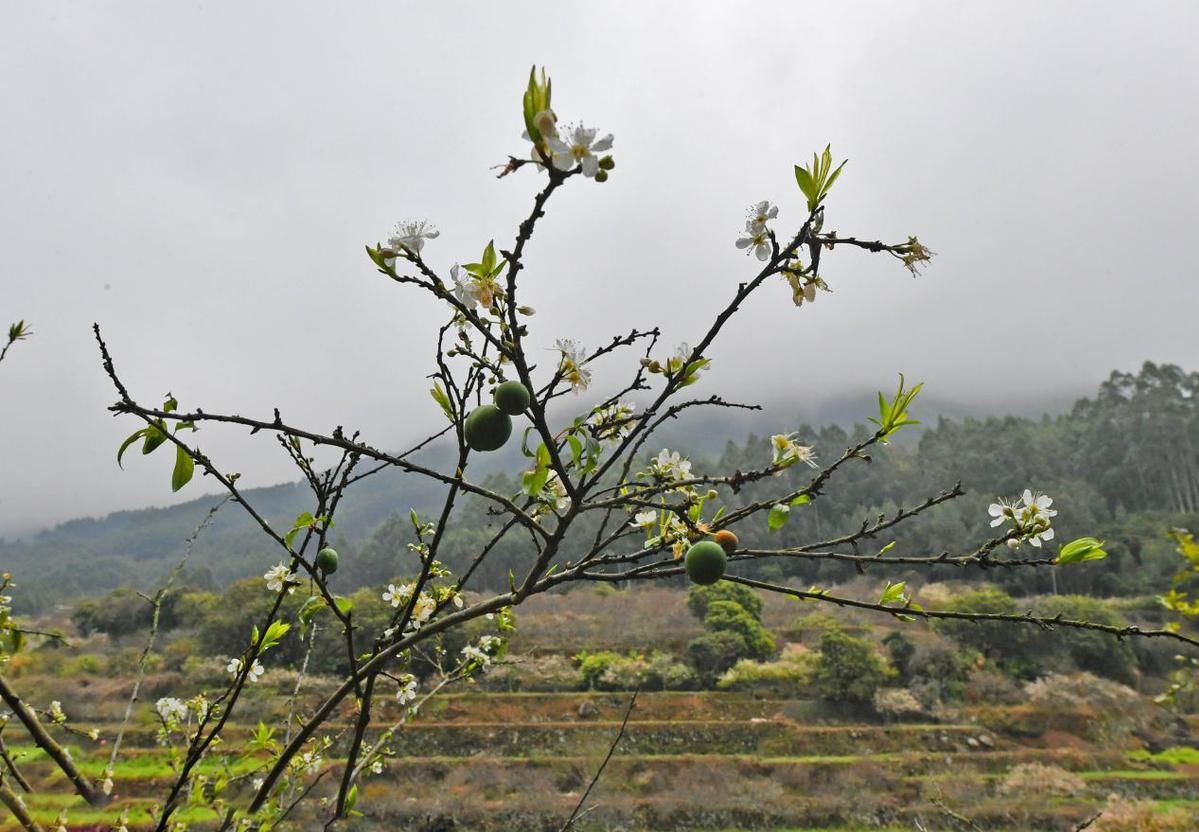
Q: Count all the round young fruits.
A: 5